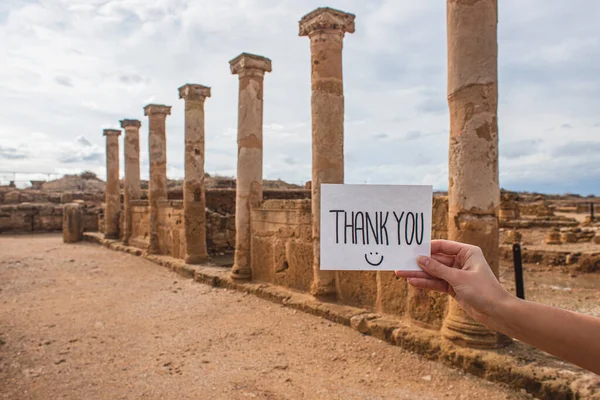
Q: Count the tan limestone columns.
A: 7